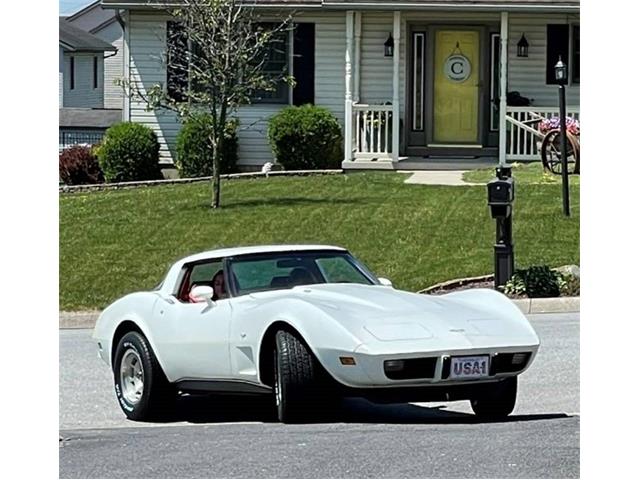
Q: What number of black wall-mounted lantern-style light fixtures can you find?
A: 2